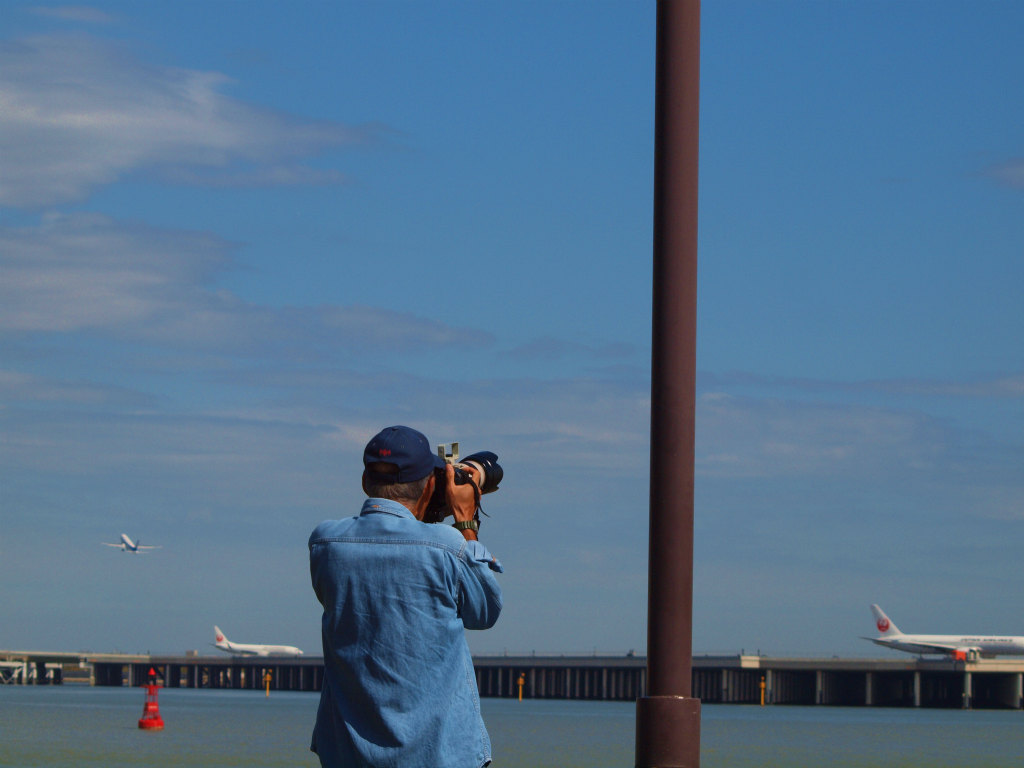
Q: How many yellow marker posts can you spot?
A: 3